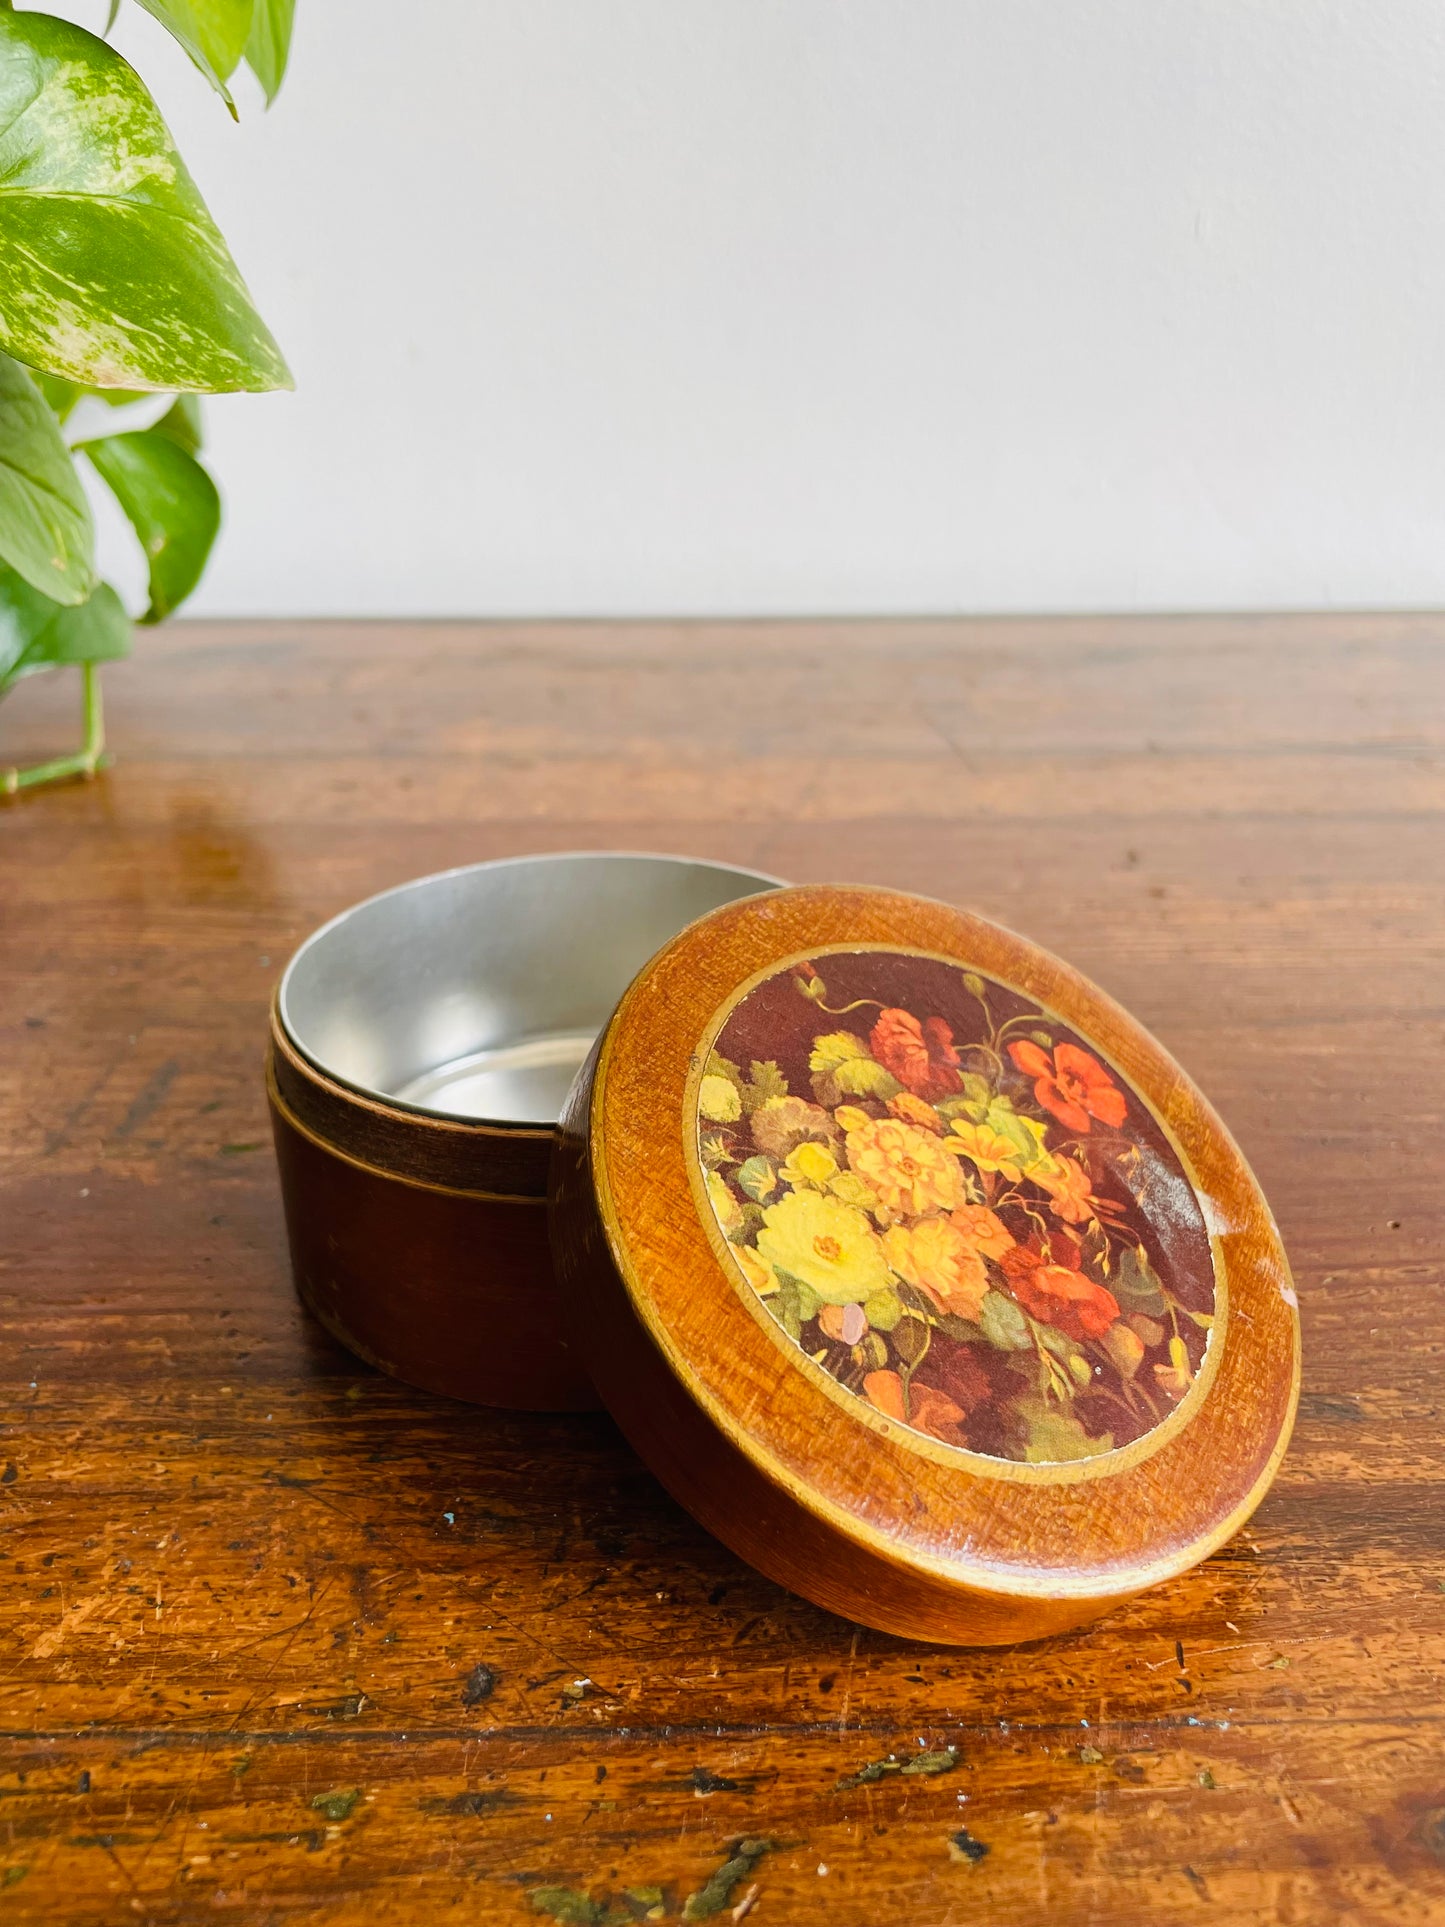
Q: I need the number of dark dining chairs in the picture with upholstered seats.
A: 0